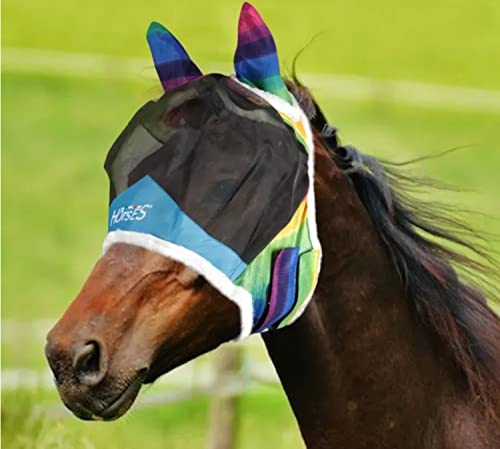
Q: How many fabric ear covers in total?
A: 2